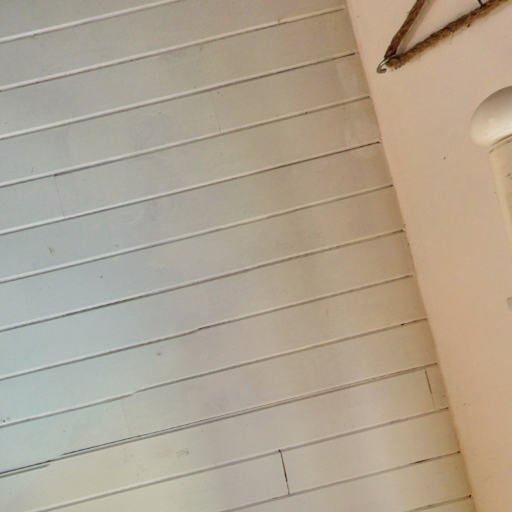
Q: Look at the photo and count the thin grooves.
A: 13